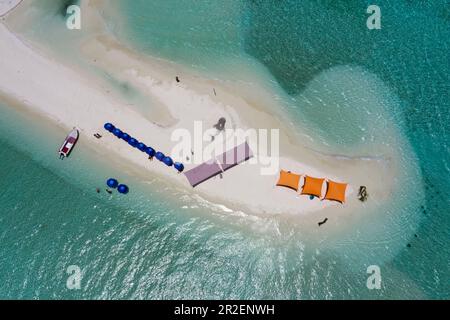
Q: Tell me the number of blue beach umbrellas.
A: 11